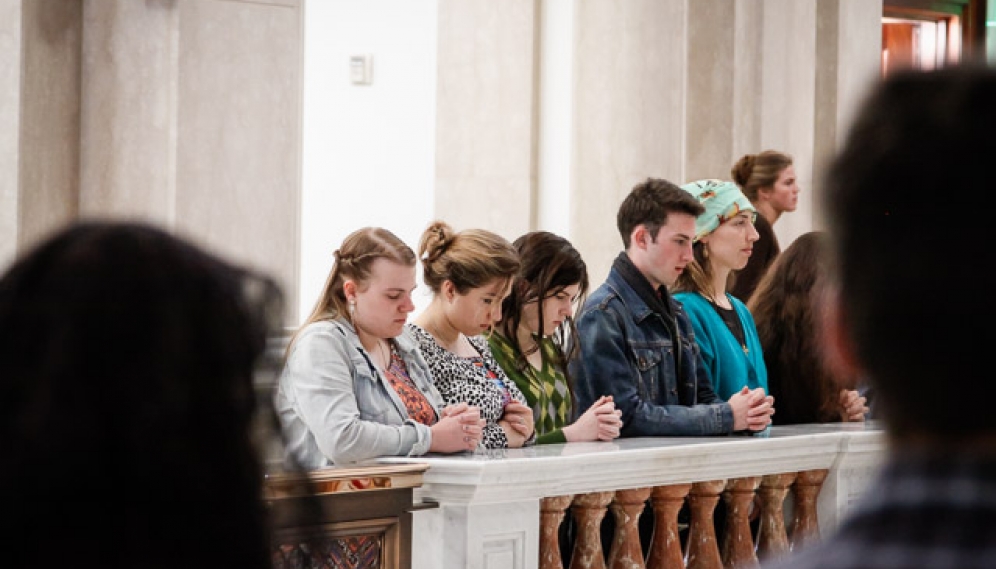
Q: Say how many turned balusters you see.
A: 8